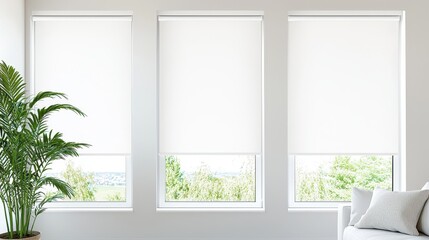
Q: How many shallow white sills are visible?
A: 3